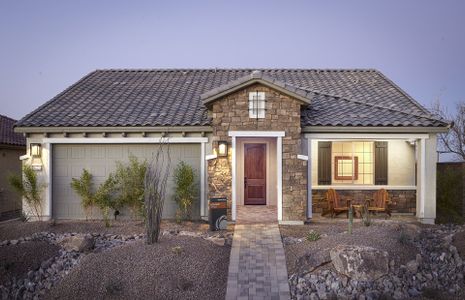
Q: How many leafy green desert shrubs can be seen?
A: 5